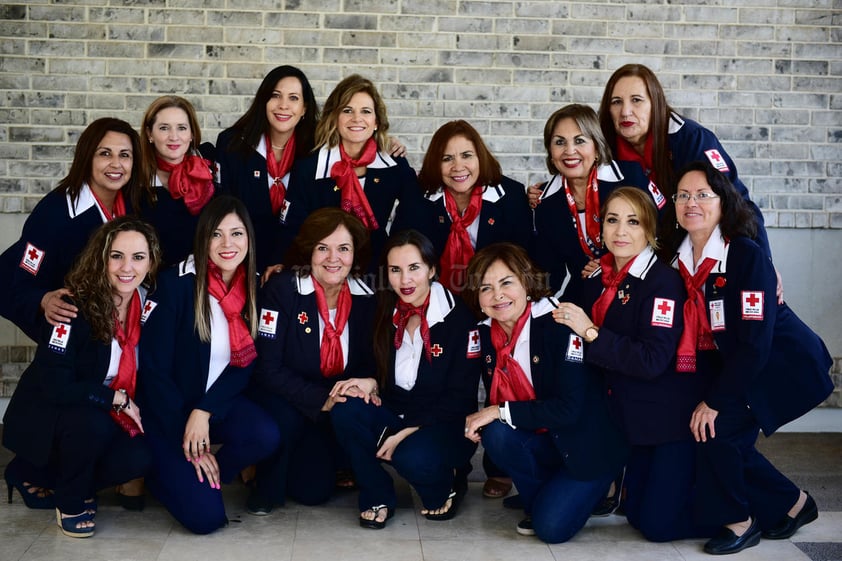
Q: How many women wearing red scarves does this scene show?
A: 14